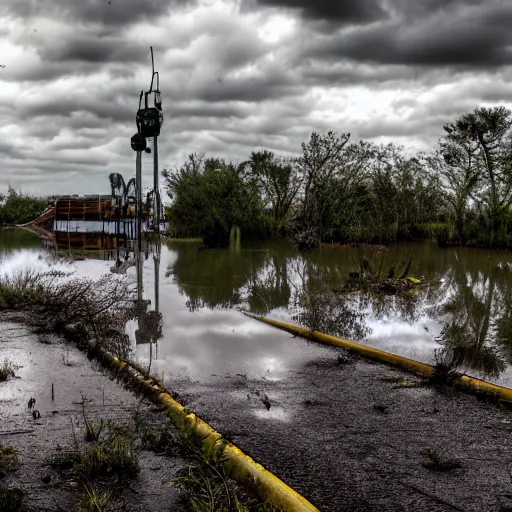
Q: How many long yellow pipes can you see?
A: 2